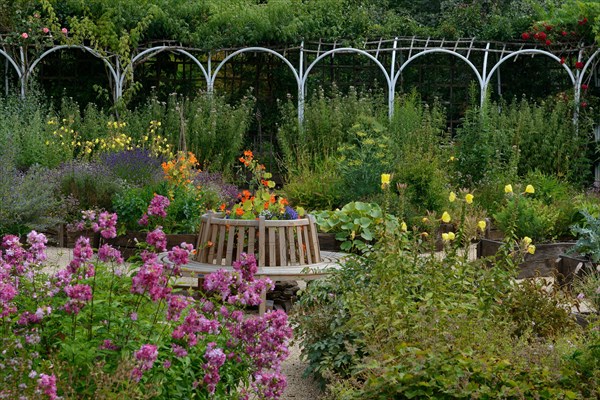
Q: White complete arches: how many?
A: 6